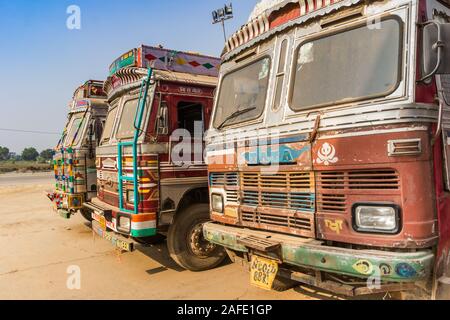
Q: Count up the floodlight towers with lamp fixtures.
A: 1